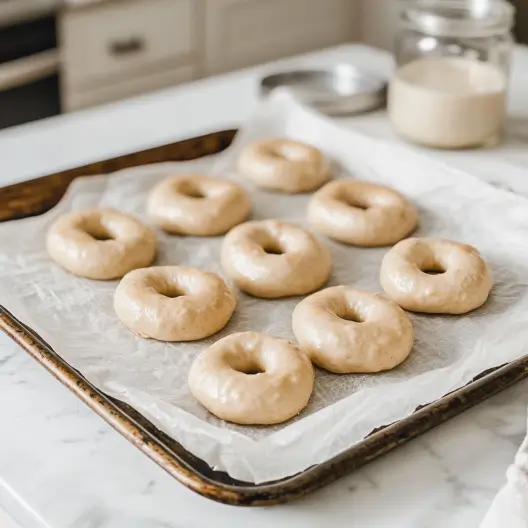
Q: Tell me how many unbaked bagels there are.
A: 9